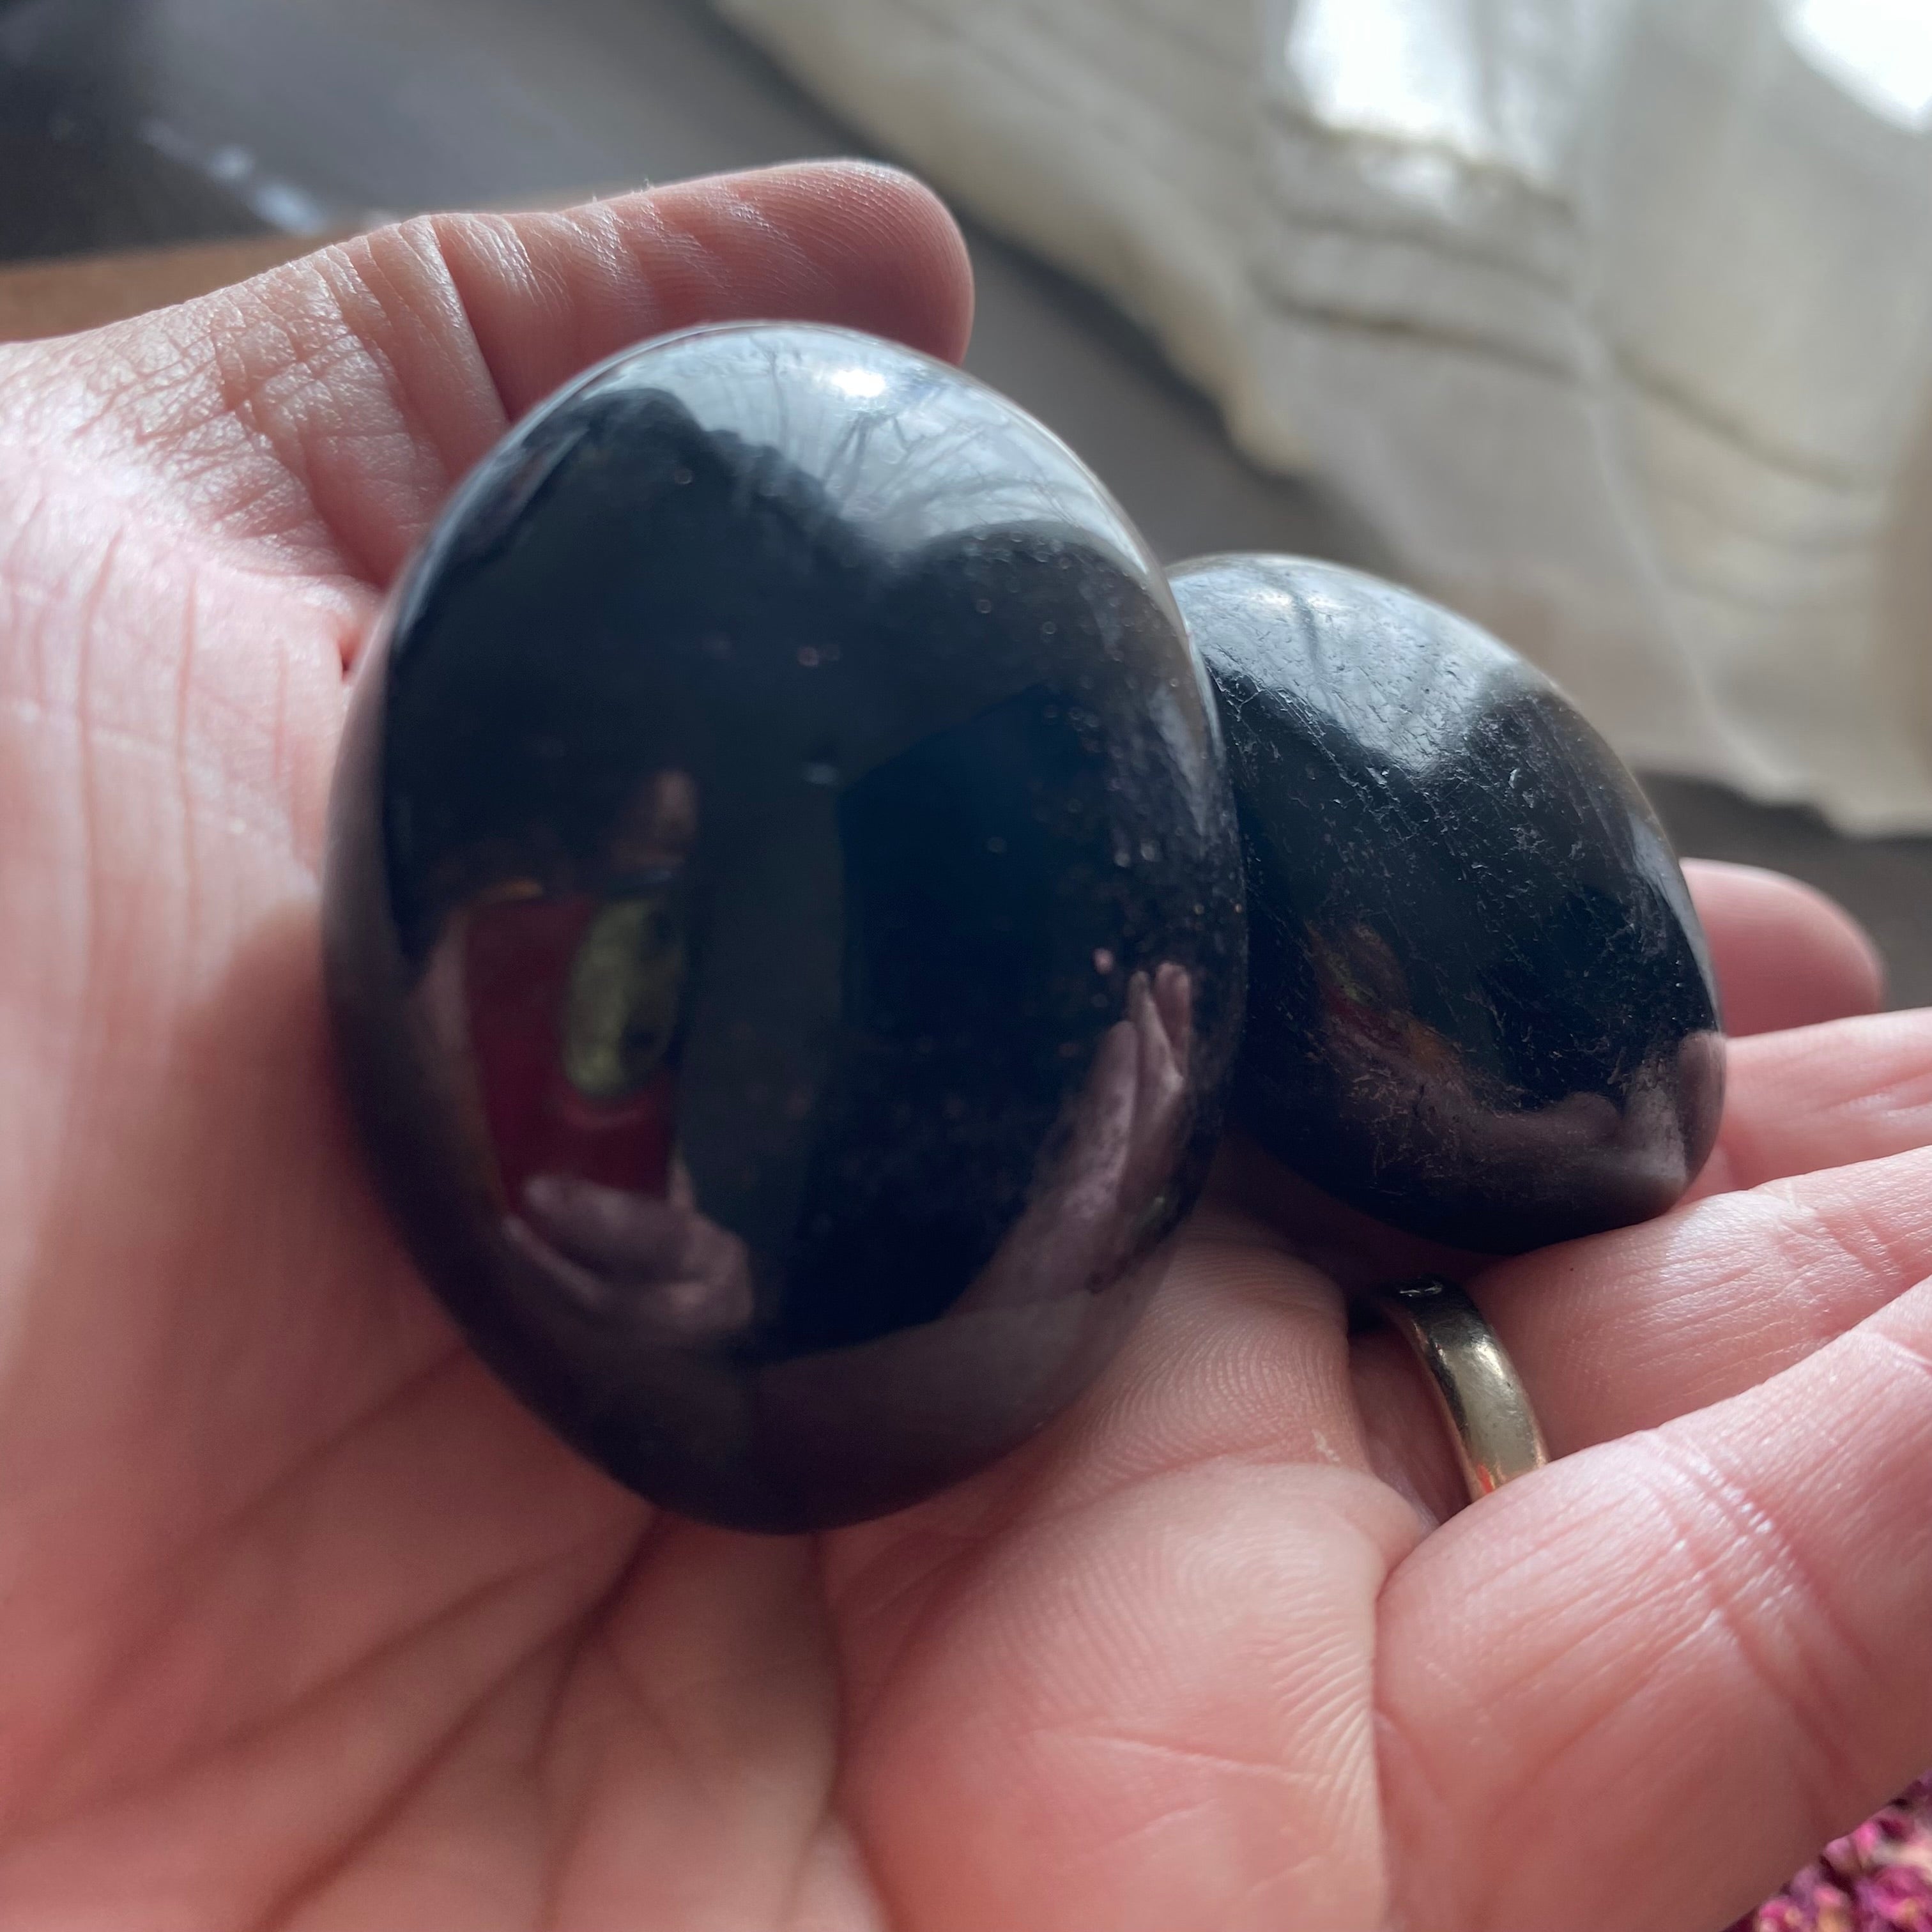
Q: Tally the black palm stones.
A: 2